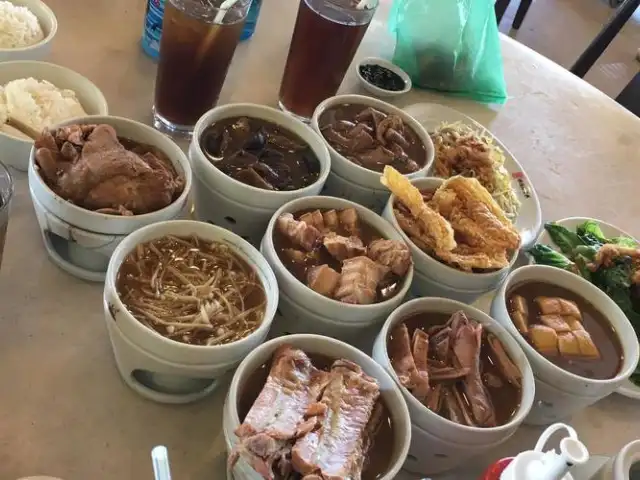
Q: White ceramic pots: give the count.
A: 9